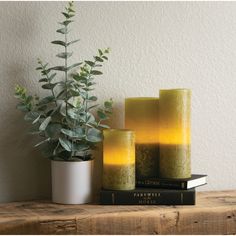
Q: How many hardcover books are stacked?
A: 2